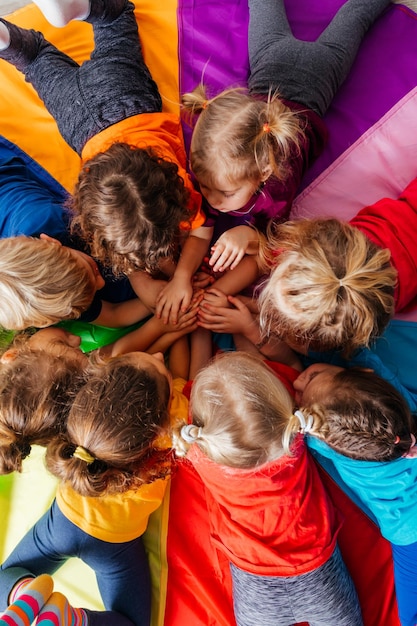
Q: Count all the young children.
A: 8